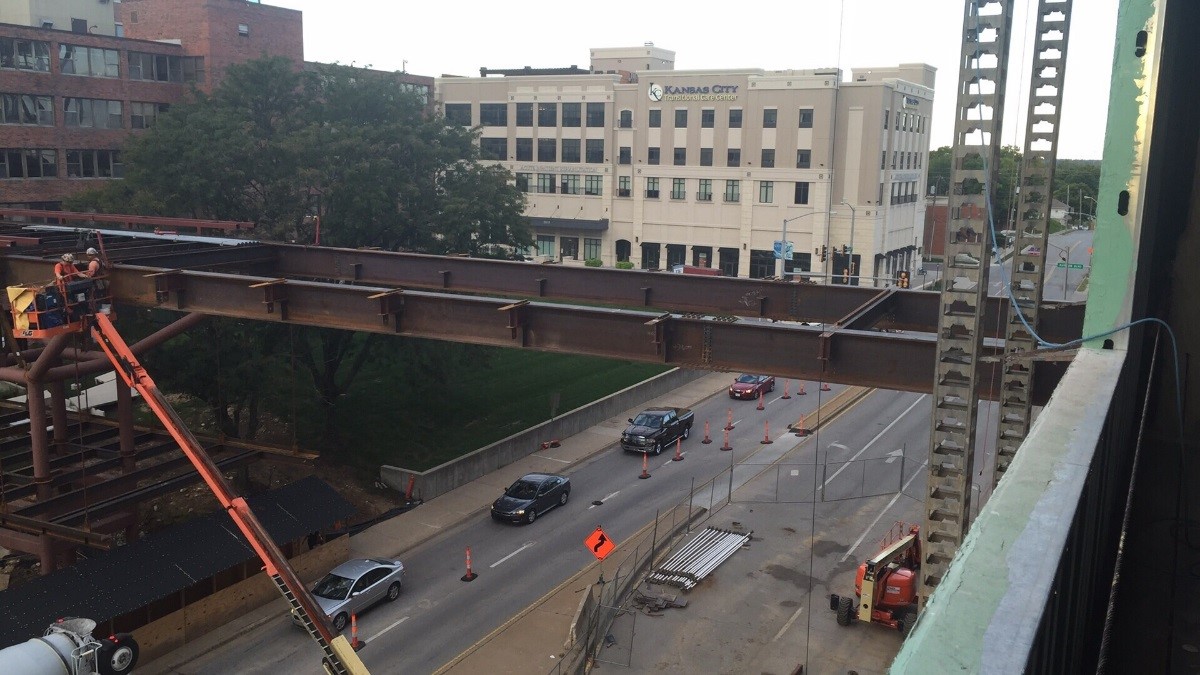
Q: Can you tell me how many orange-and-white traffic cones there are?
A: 13